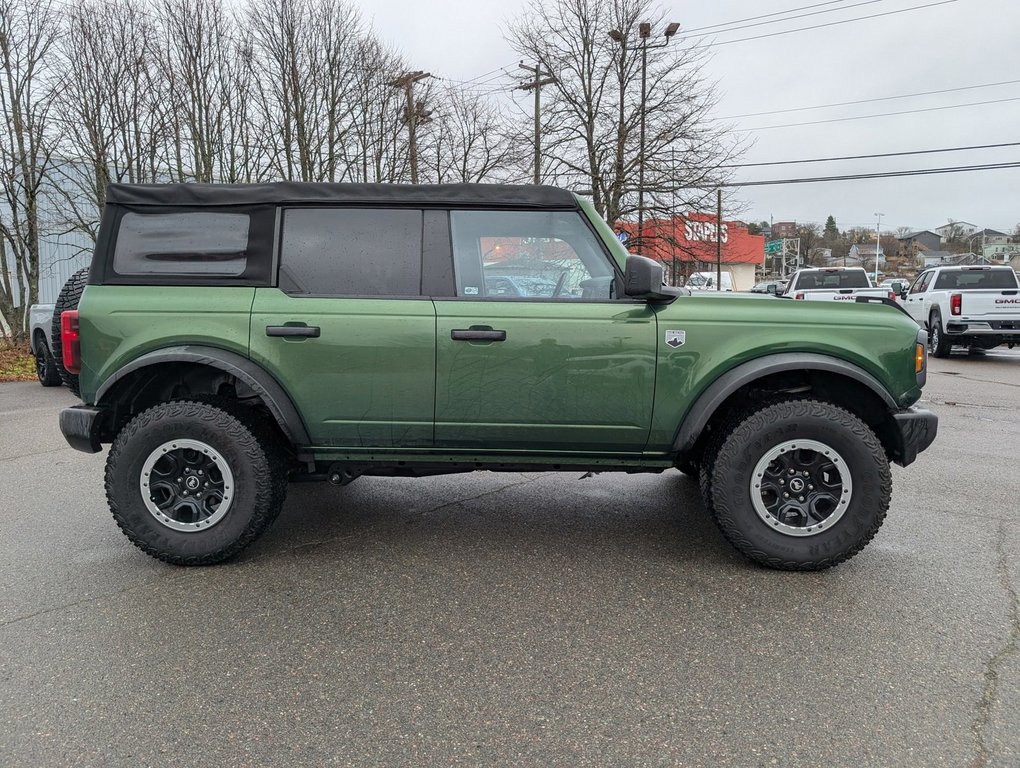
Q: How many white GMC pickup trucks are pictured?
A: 2